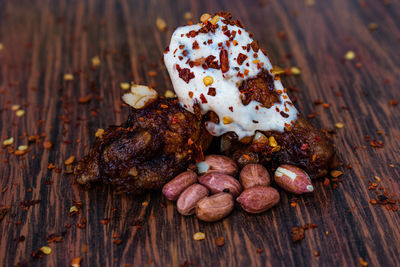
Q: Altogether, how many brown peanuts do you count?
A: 8